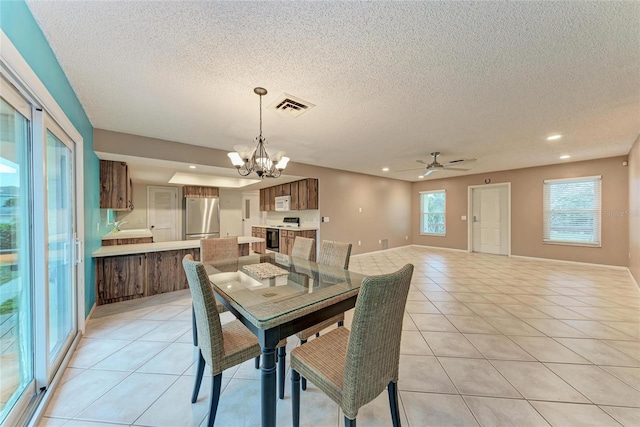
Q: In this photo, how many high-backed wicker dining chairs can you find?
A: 5